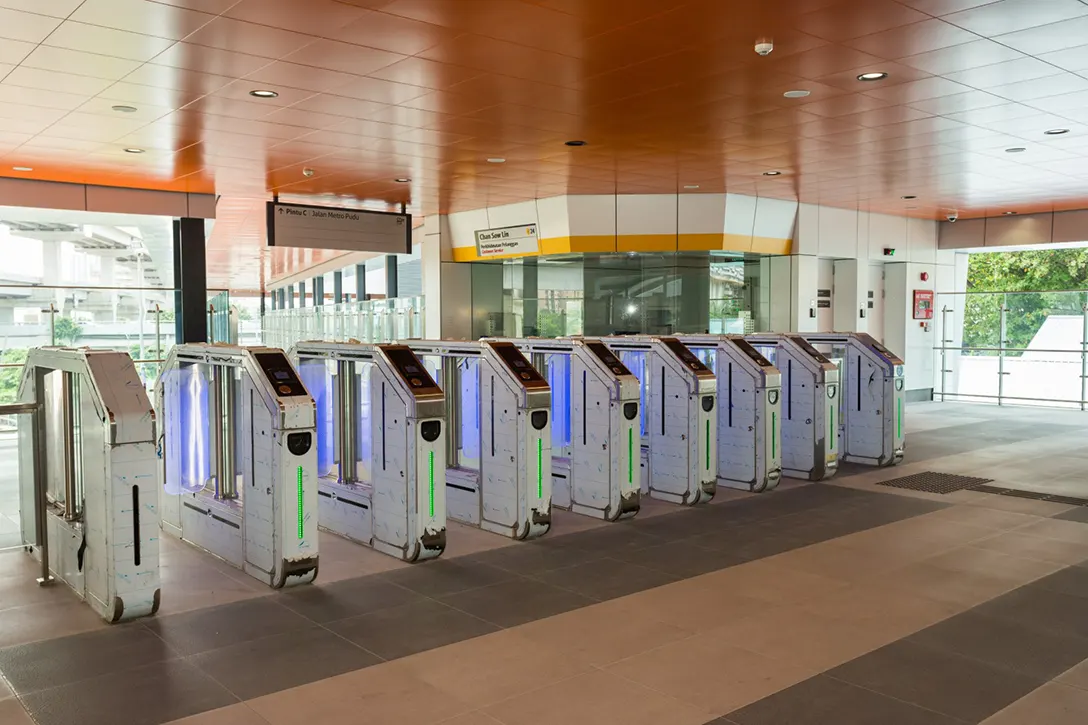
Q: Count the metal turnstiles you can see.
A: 9